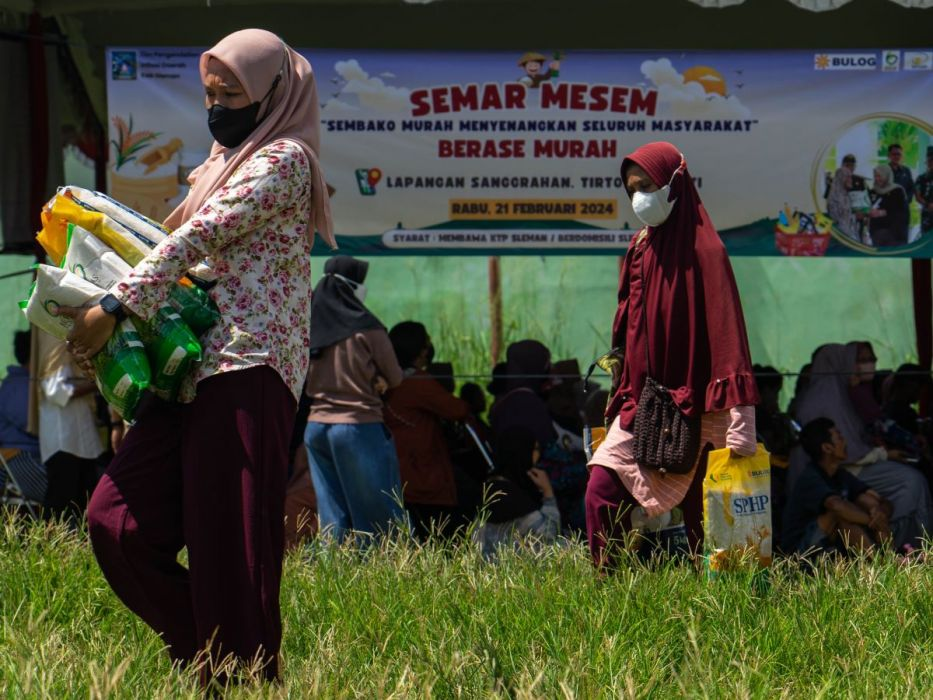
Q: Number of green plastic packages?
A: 3